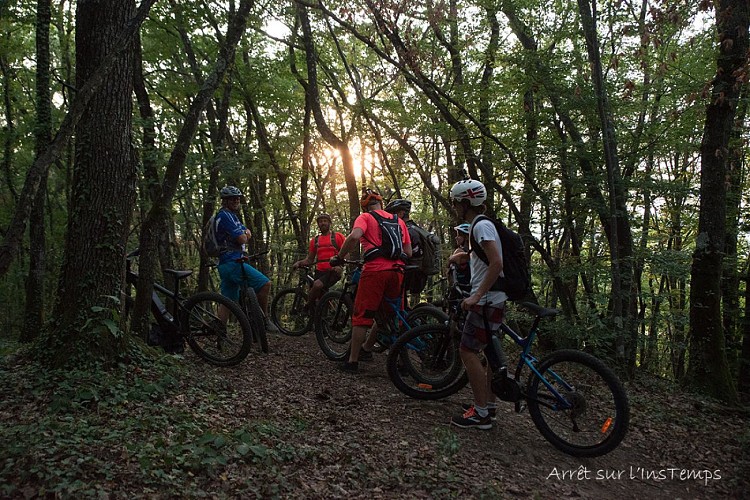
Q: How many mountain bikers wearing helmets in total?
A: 6